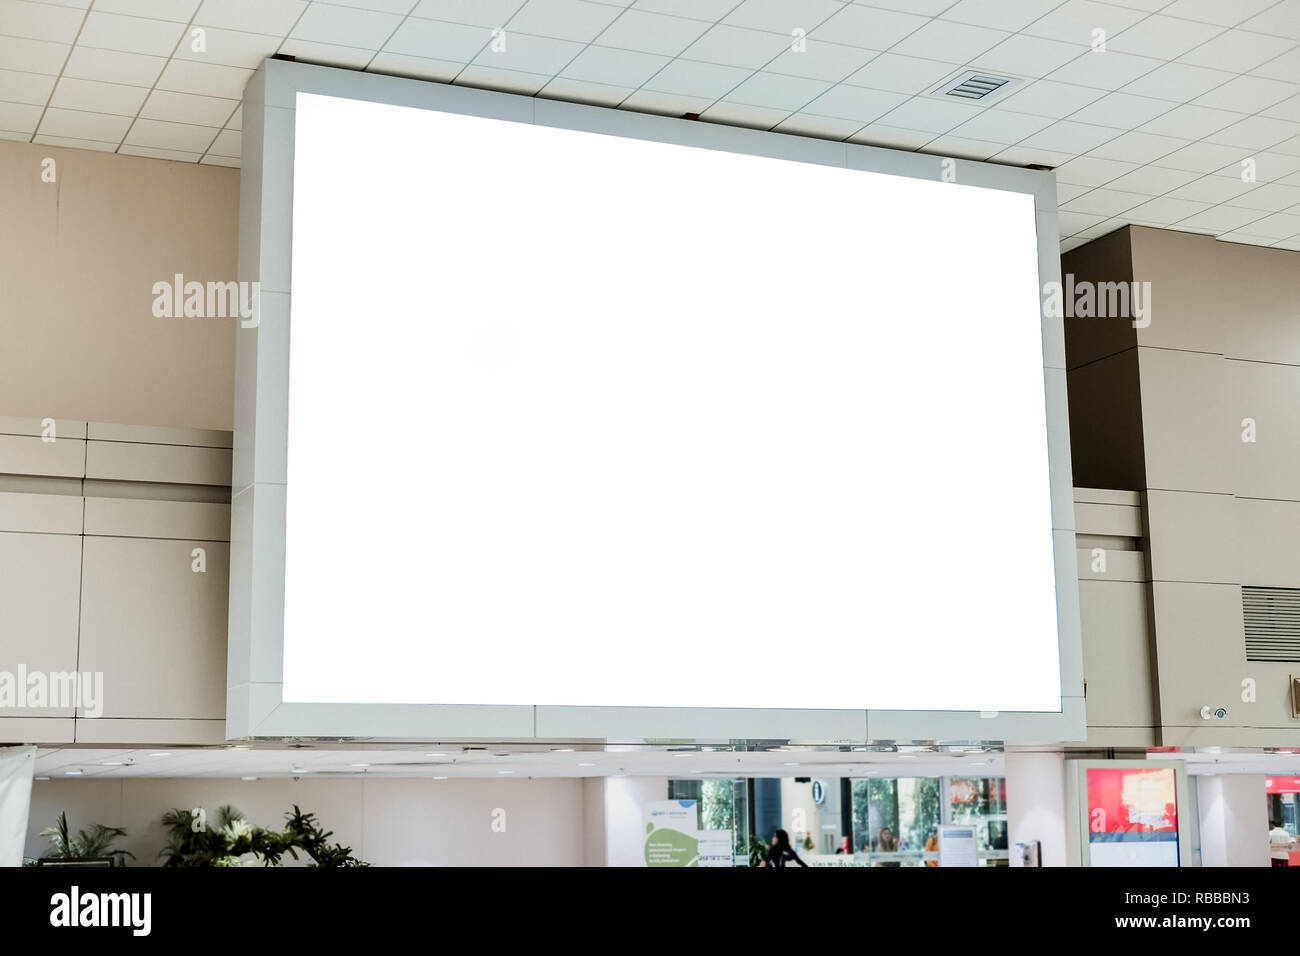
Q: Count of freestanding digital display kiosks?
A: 1